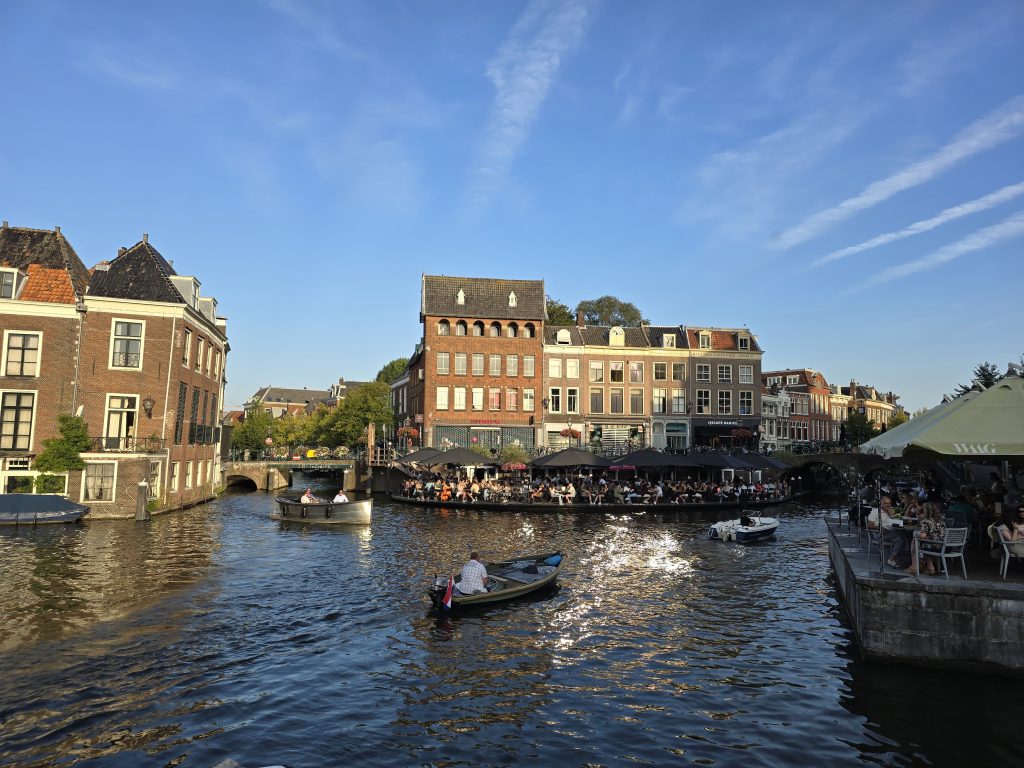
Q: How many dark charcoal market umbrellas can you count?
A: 6